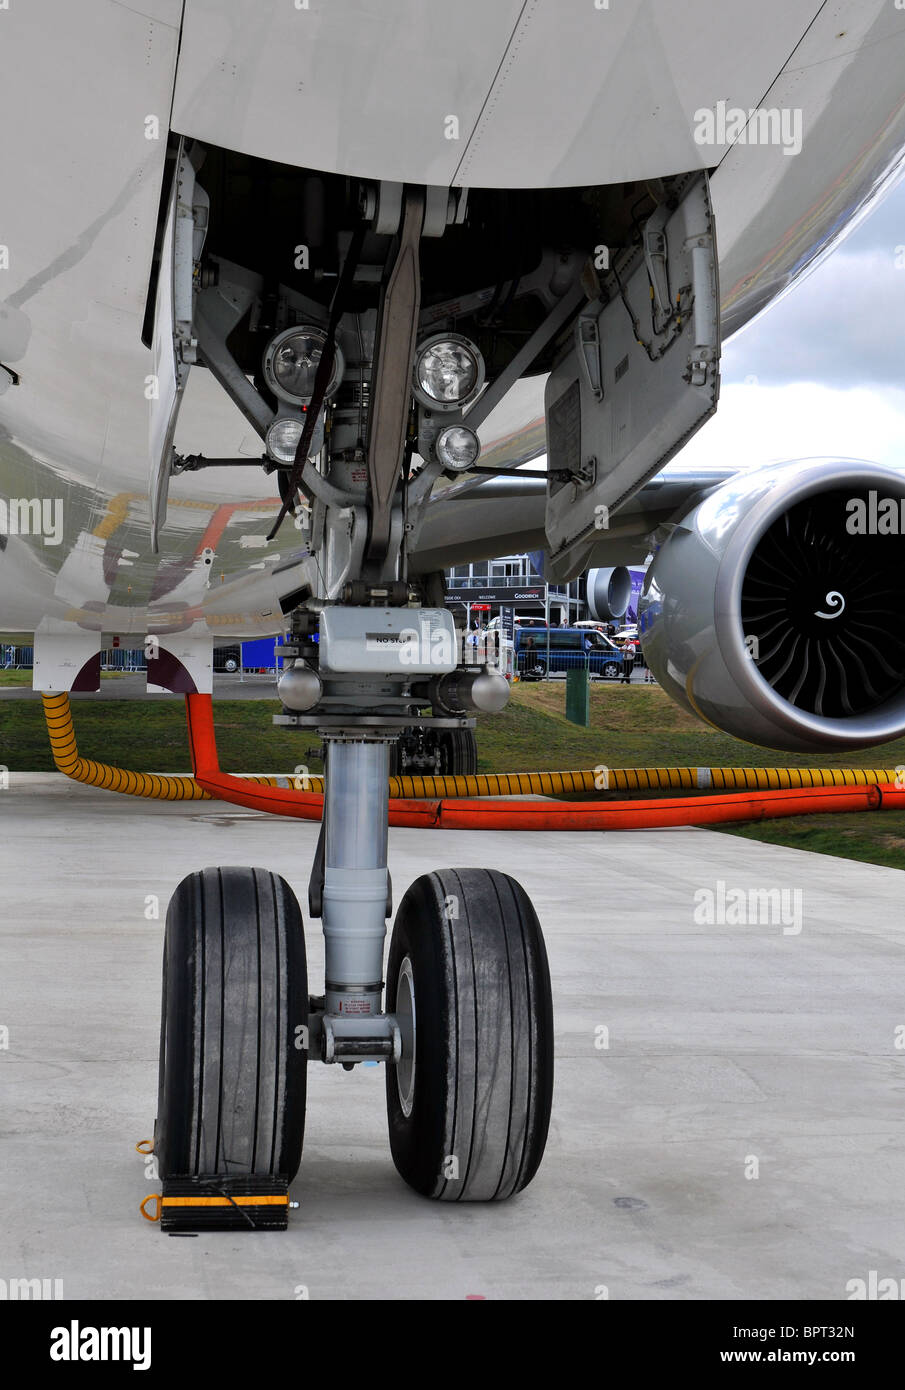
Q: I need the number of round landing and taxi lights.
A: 4